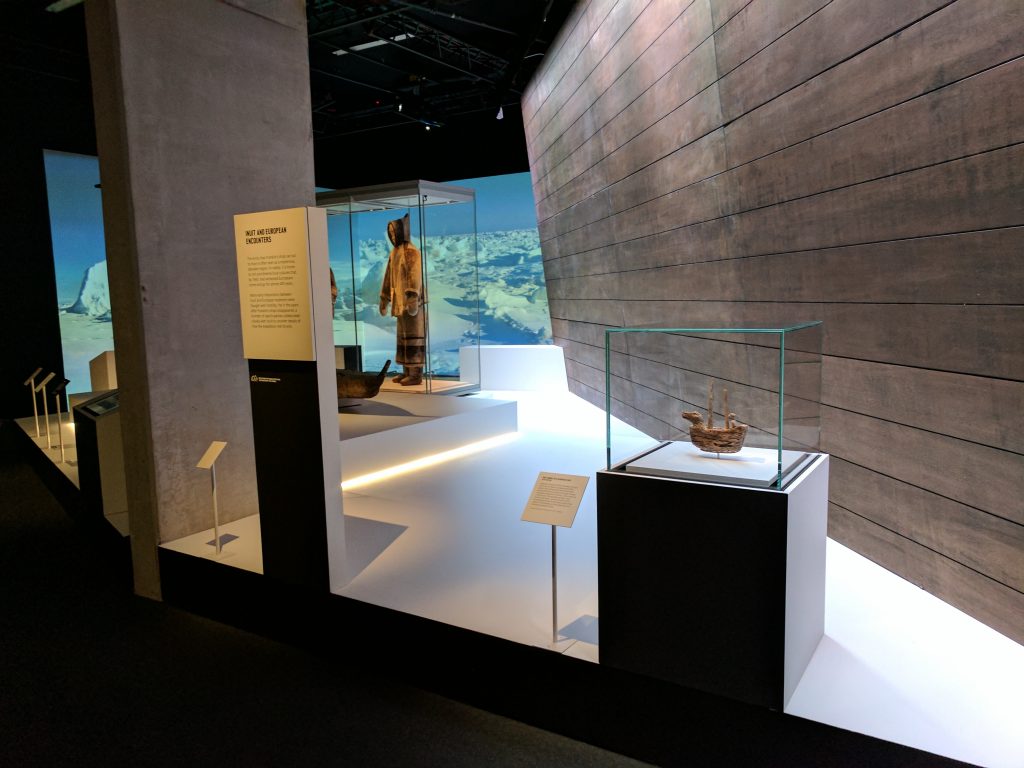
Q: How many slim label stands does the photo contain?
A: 5